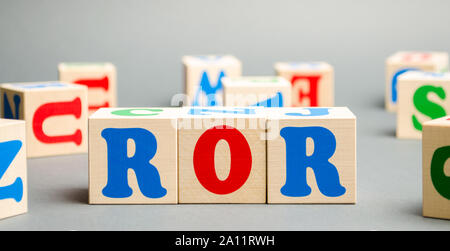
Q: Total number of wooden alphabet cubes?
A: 12